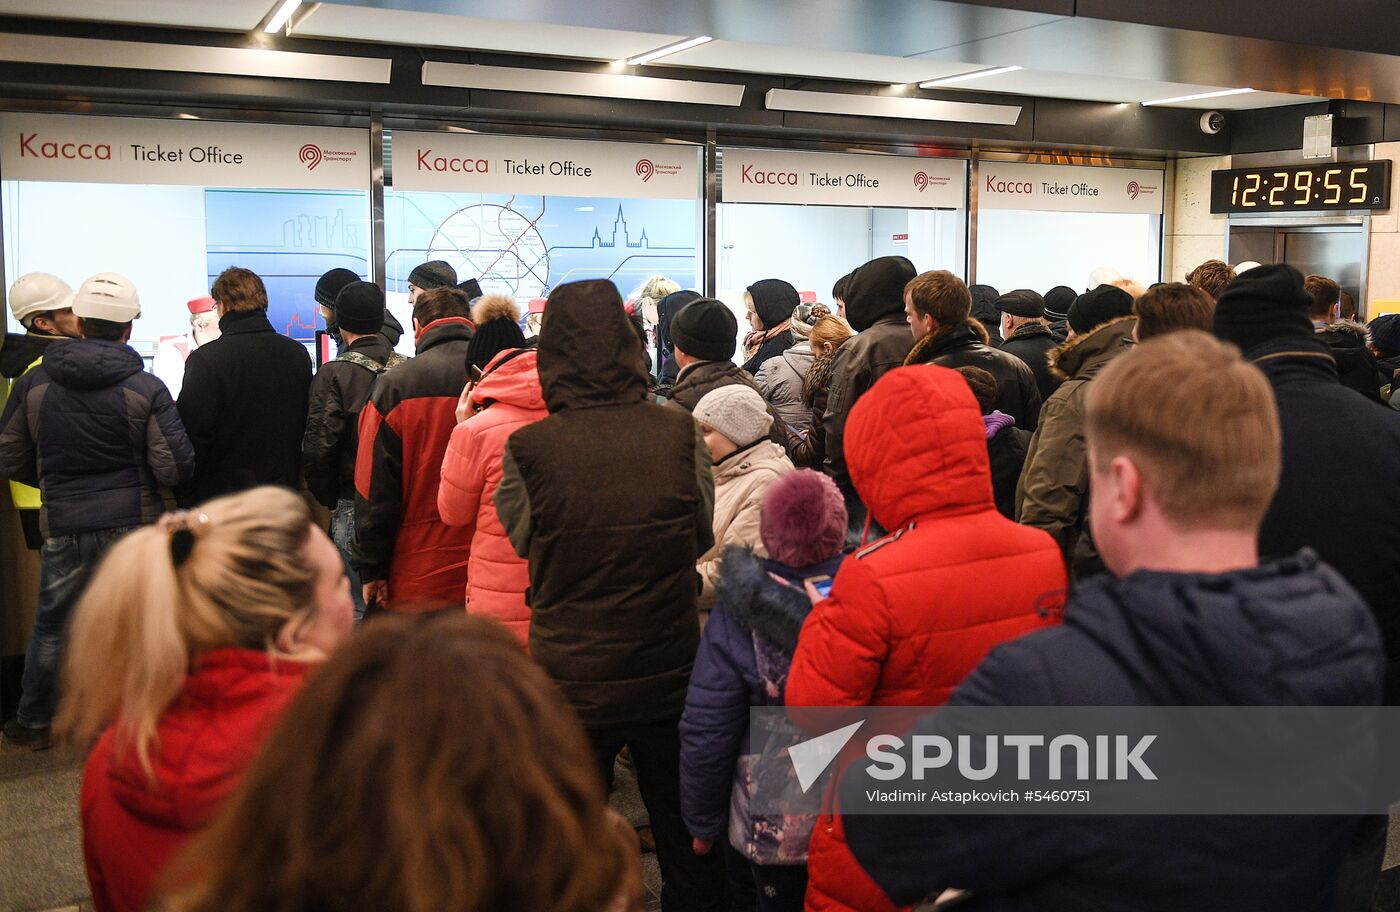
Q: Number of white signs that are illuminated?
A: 4